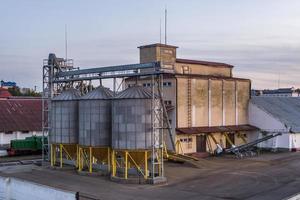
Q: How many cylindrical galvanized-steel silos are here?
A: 3